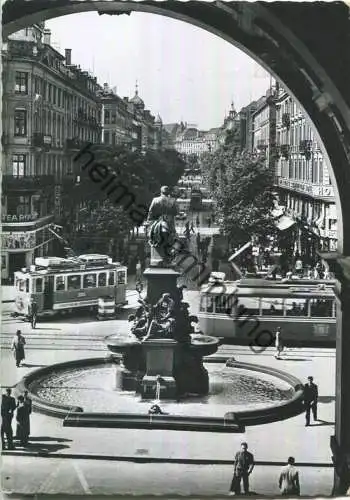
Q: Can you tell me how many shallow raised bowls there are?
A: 2